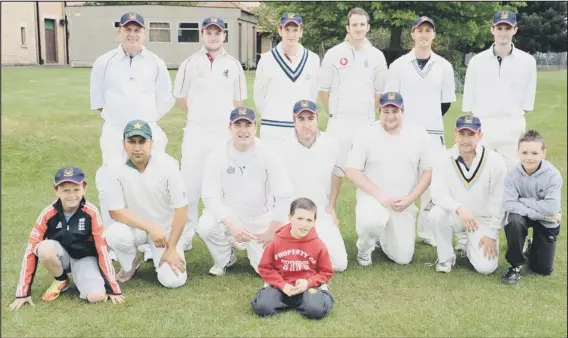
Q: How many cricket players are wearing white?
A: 11